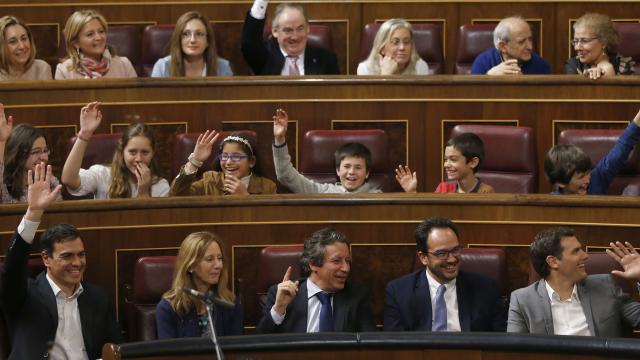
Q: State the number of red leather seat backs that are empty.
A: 0